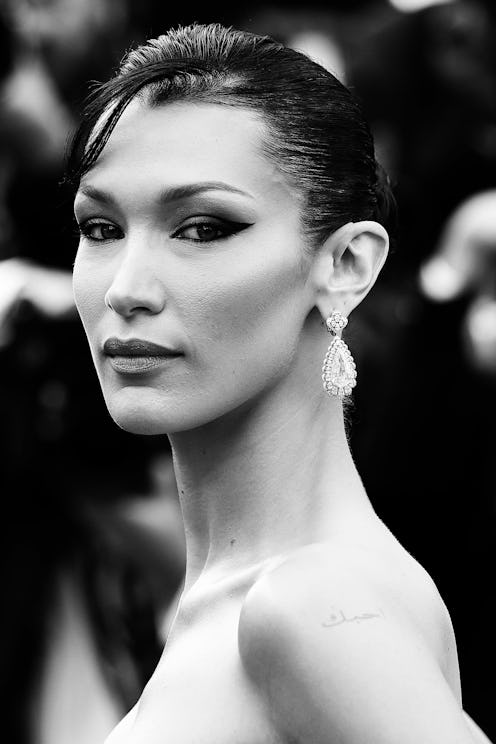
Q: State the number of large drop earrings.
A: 1